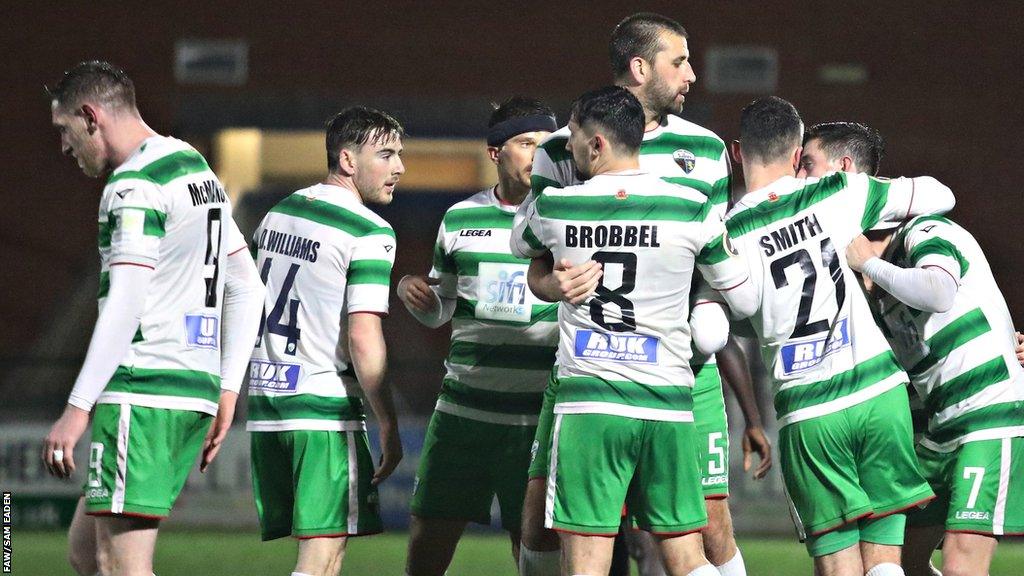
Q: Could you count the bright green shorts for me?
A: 7